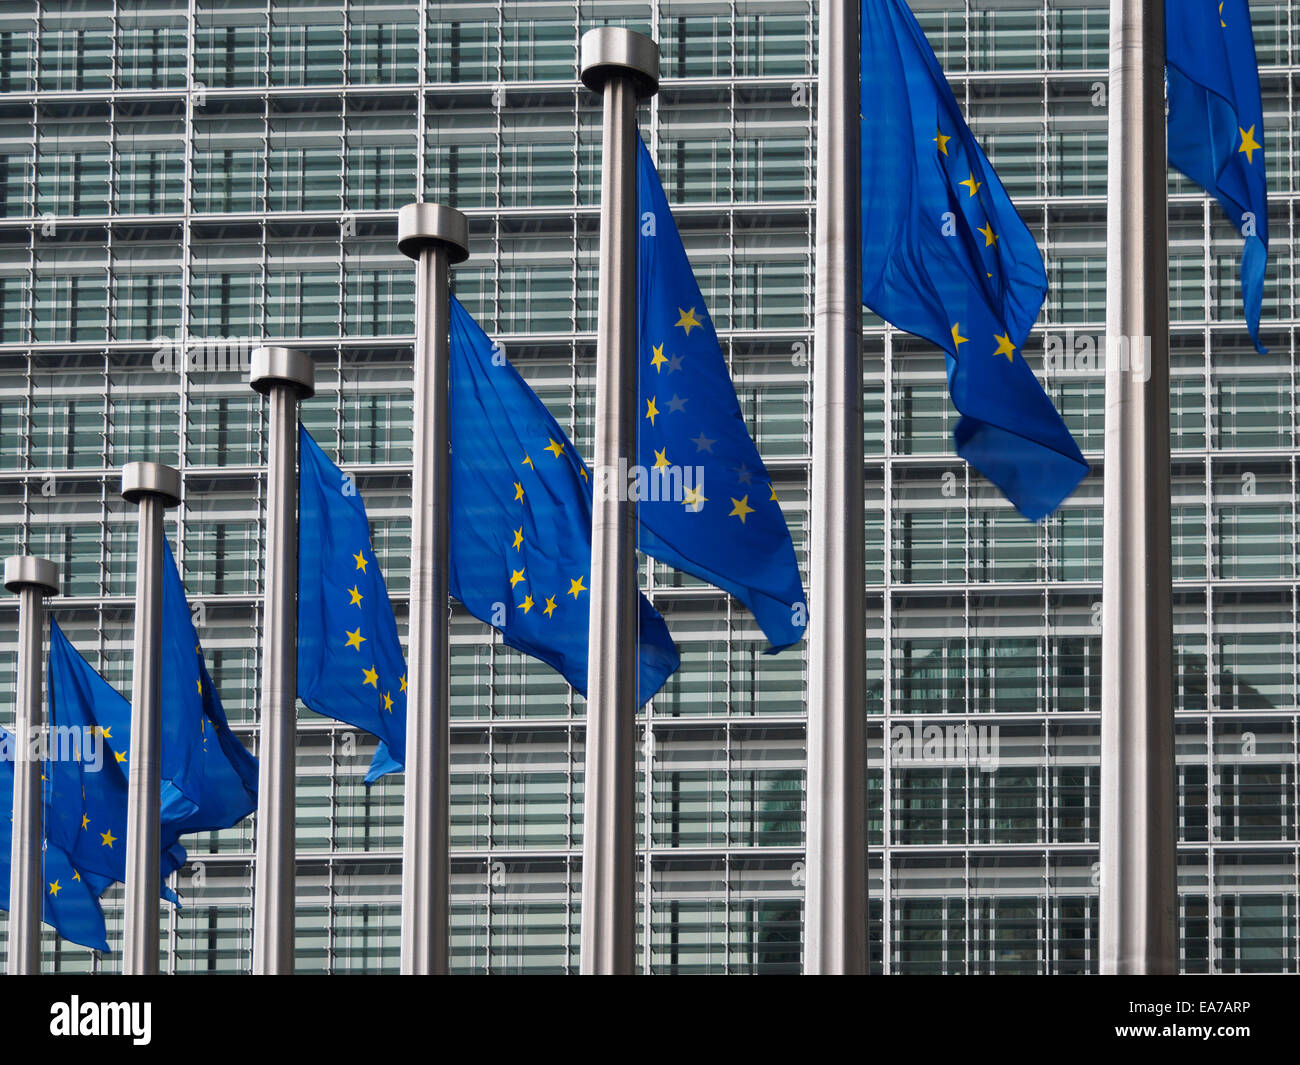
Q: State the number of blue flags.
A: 8